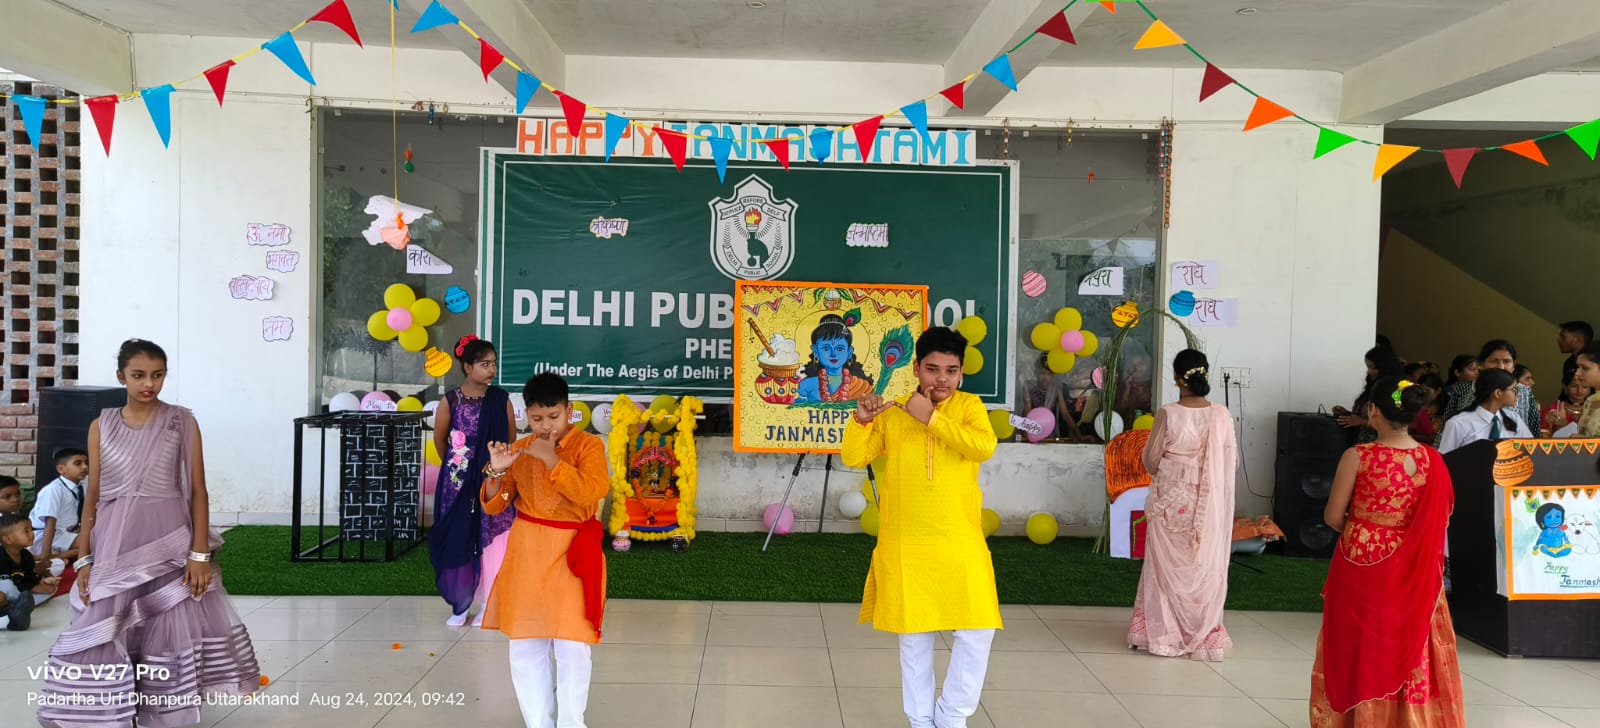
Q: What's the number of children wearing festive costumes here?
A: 6